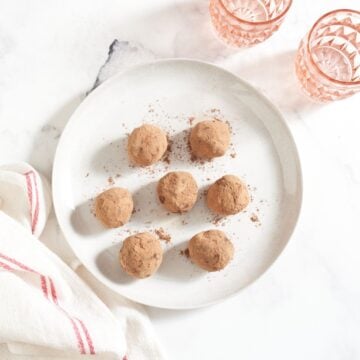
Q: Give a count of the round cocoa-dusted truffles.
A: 7